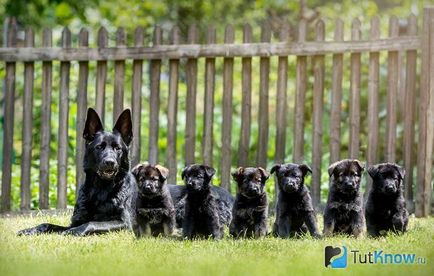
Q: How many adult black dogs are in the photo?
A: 1